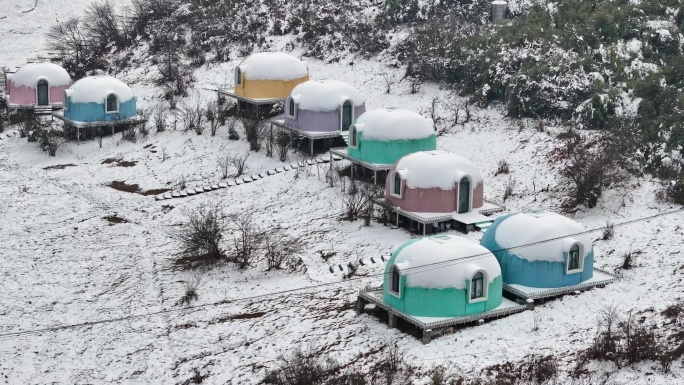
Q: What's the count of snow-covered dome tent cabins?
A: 8